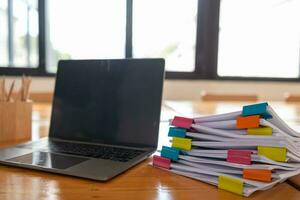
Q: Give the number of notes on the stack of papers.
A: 12